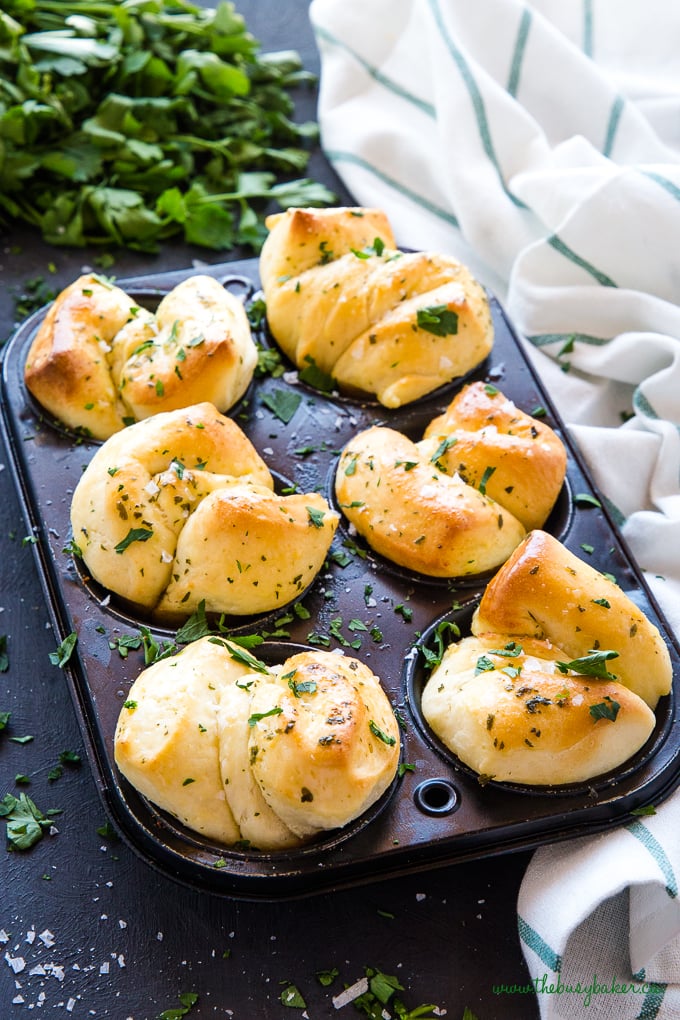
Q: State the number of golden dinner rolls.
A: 6